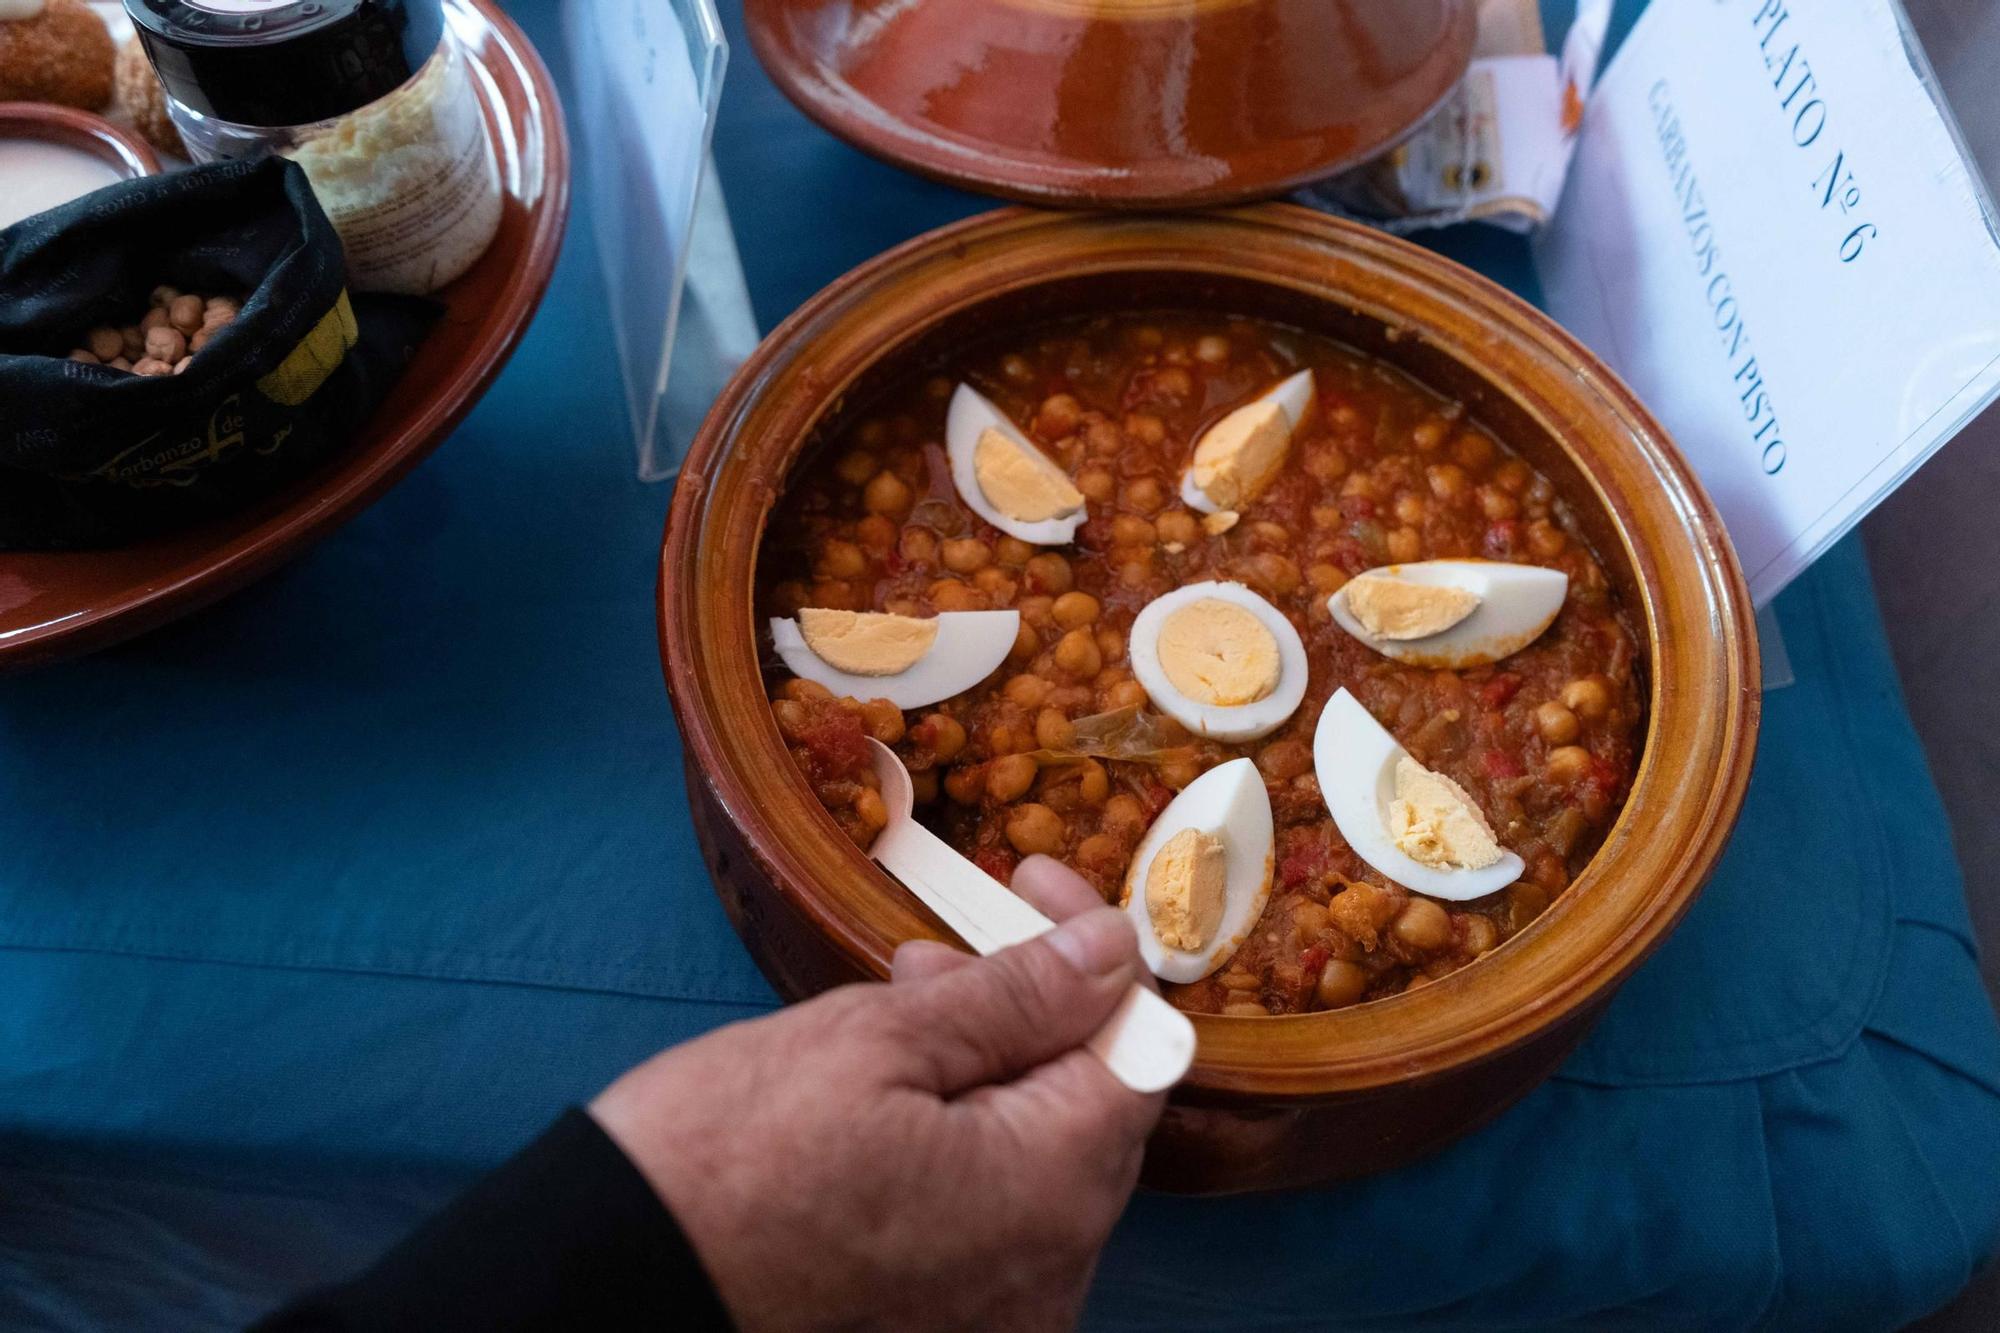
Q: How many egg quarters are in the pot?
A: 6